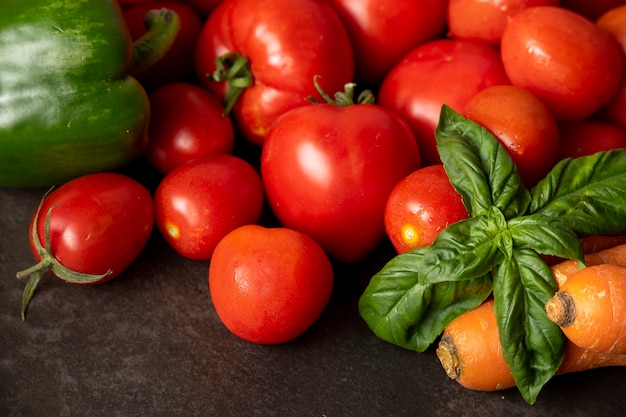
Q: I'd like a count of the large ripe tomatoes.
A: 4